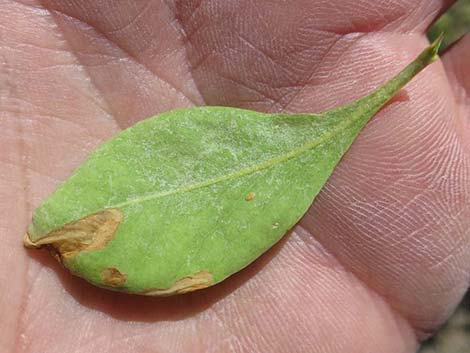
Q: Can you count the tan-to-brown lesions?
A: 4